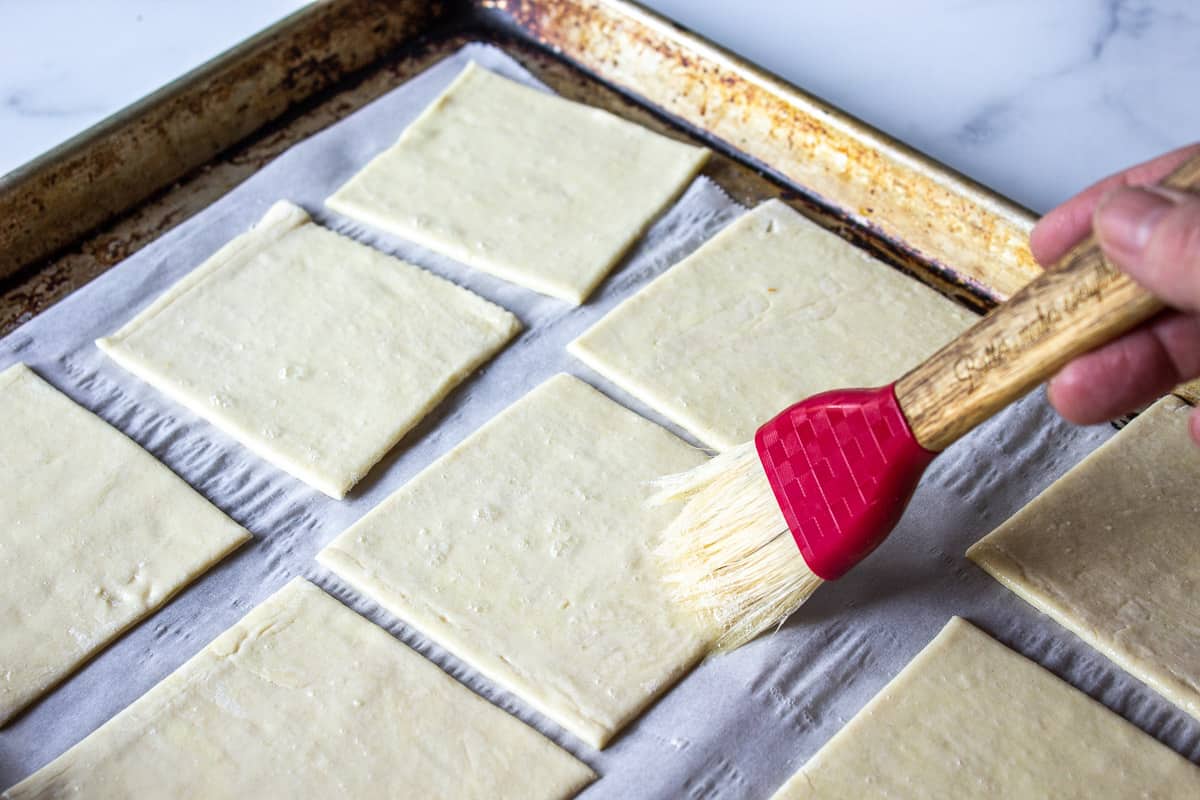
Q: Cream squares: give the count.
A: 8